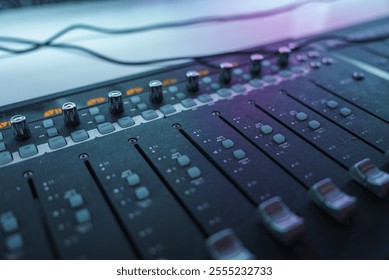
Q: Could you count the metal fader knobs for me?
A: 4